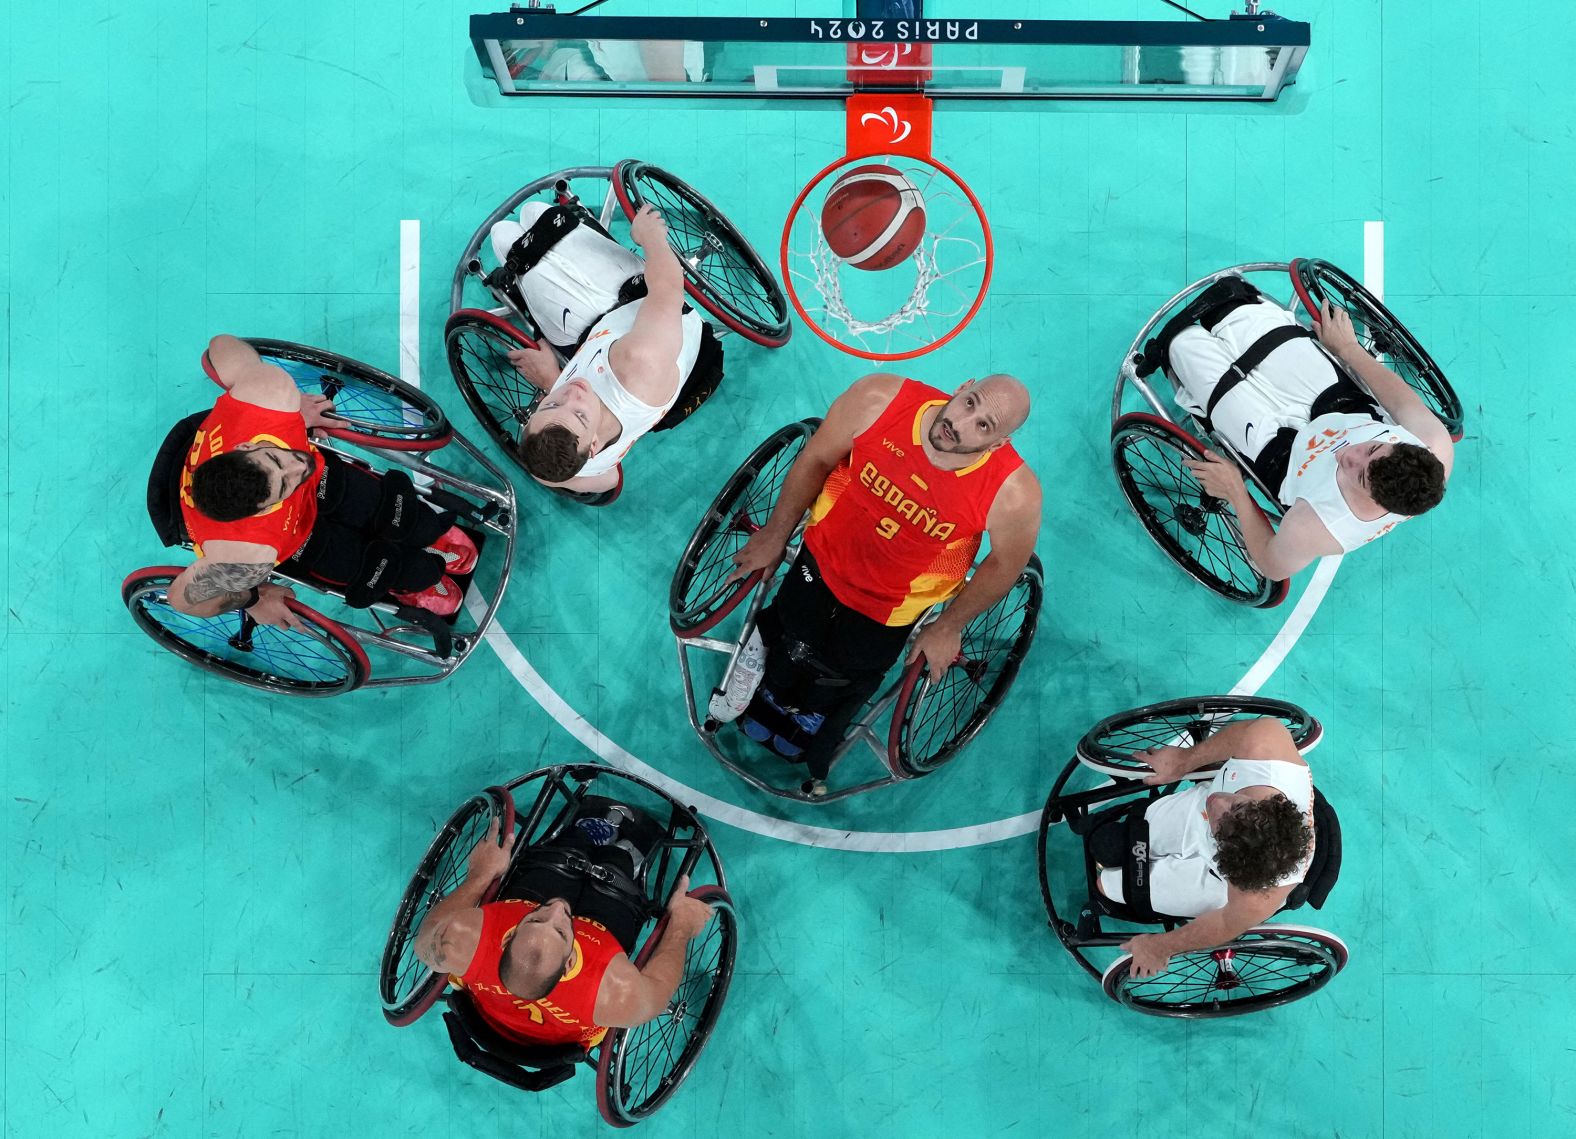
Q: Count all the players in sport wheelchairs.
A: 6